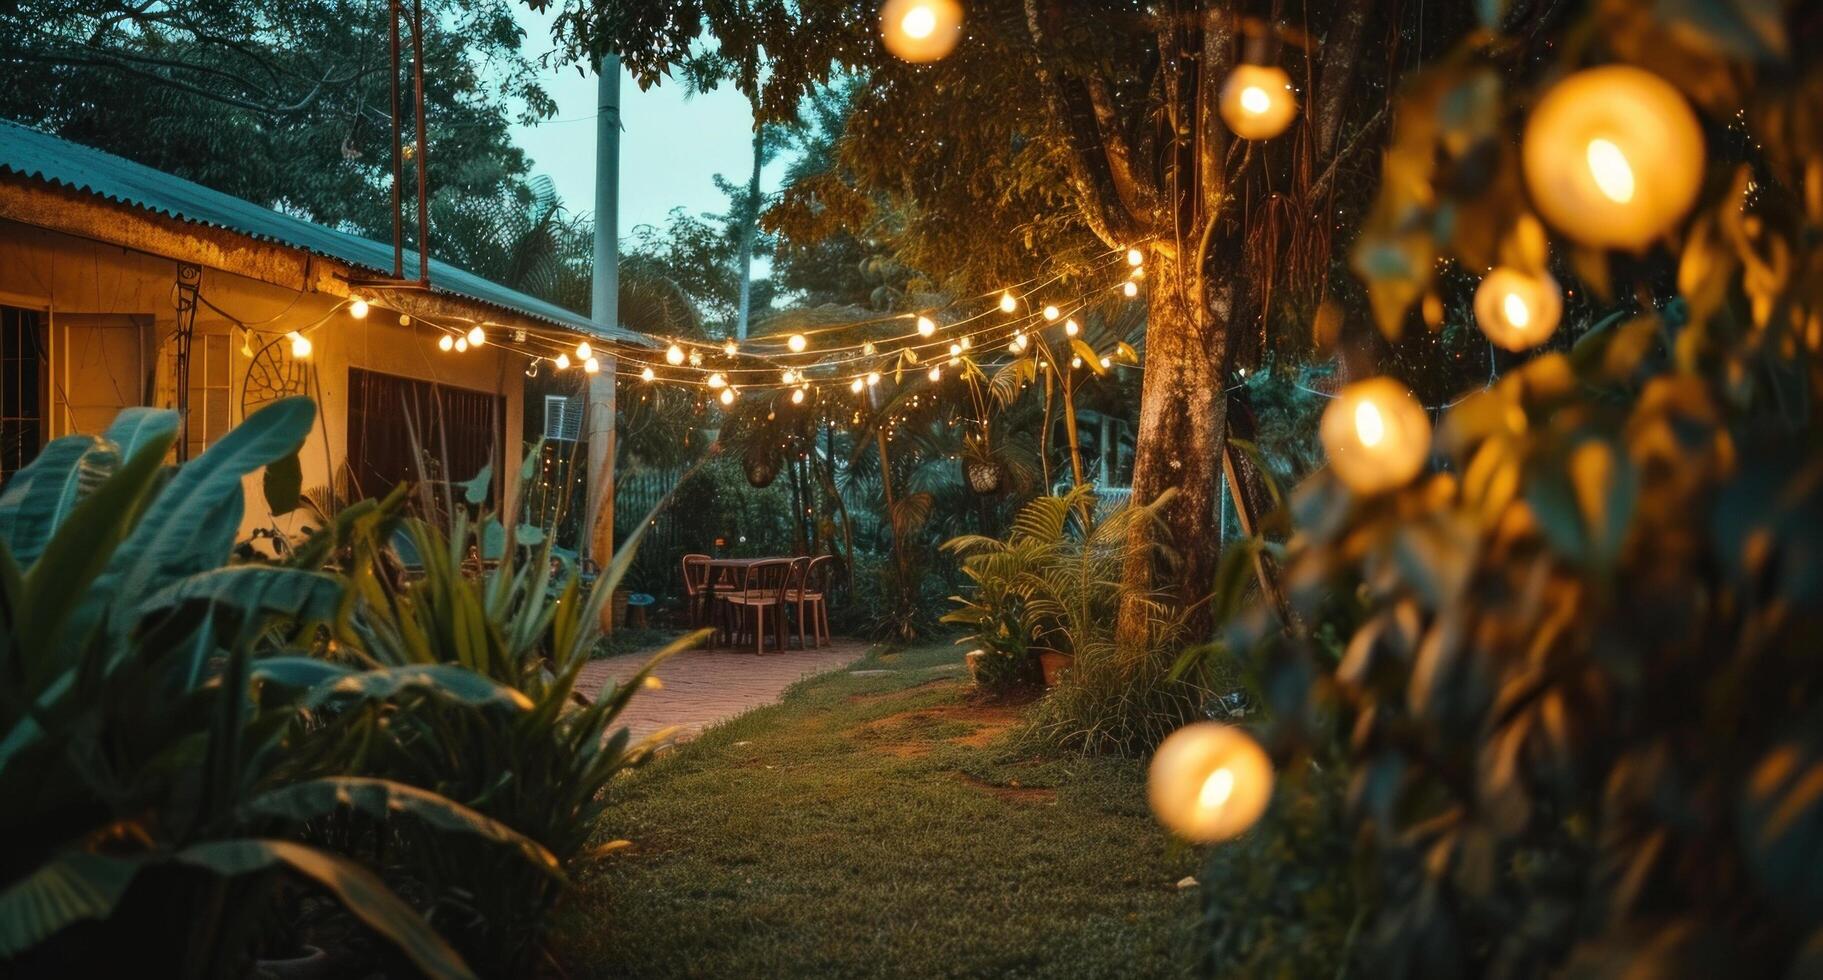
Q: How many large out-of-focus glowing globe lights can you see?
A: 6